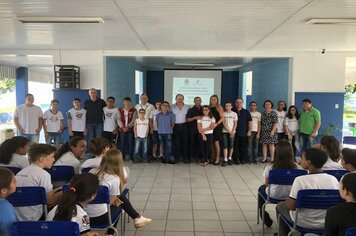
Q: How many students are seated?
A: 12